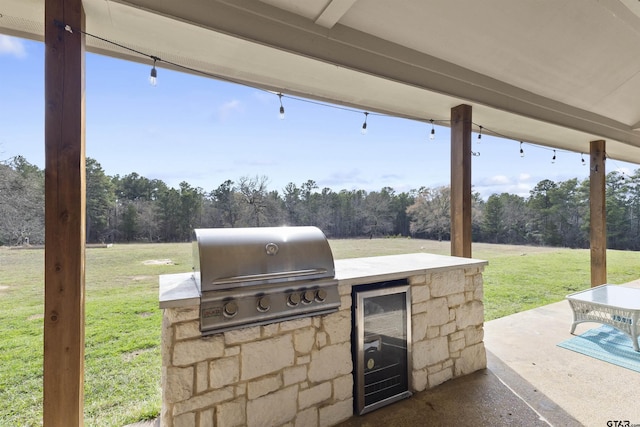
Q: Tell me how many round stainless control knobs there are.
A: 5